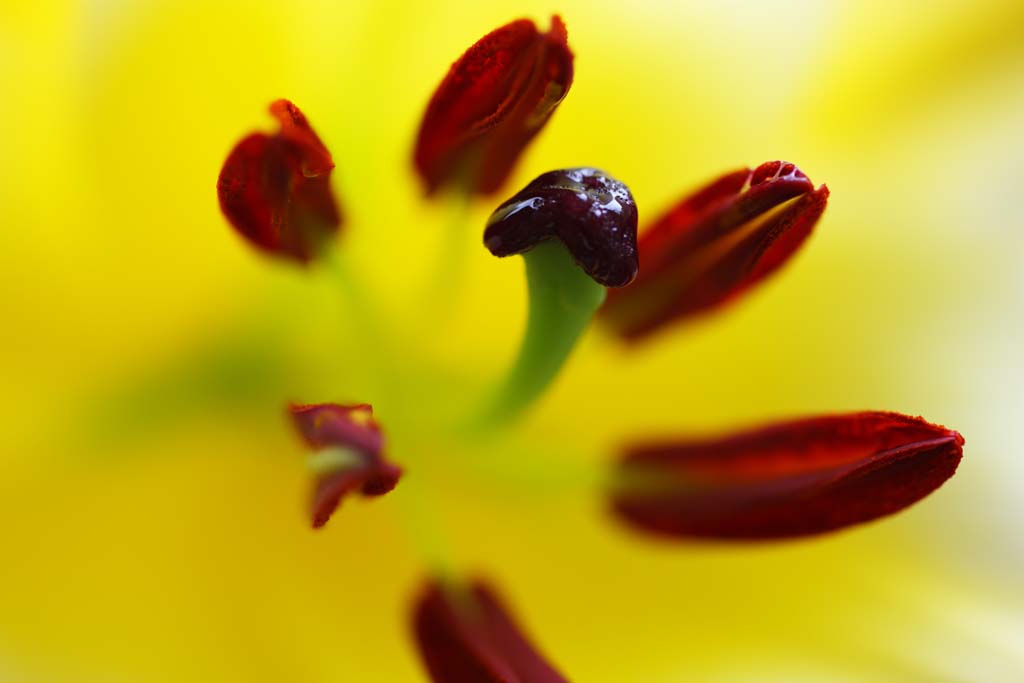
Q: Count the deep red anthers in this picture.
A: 6